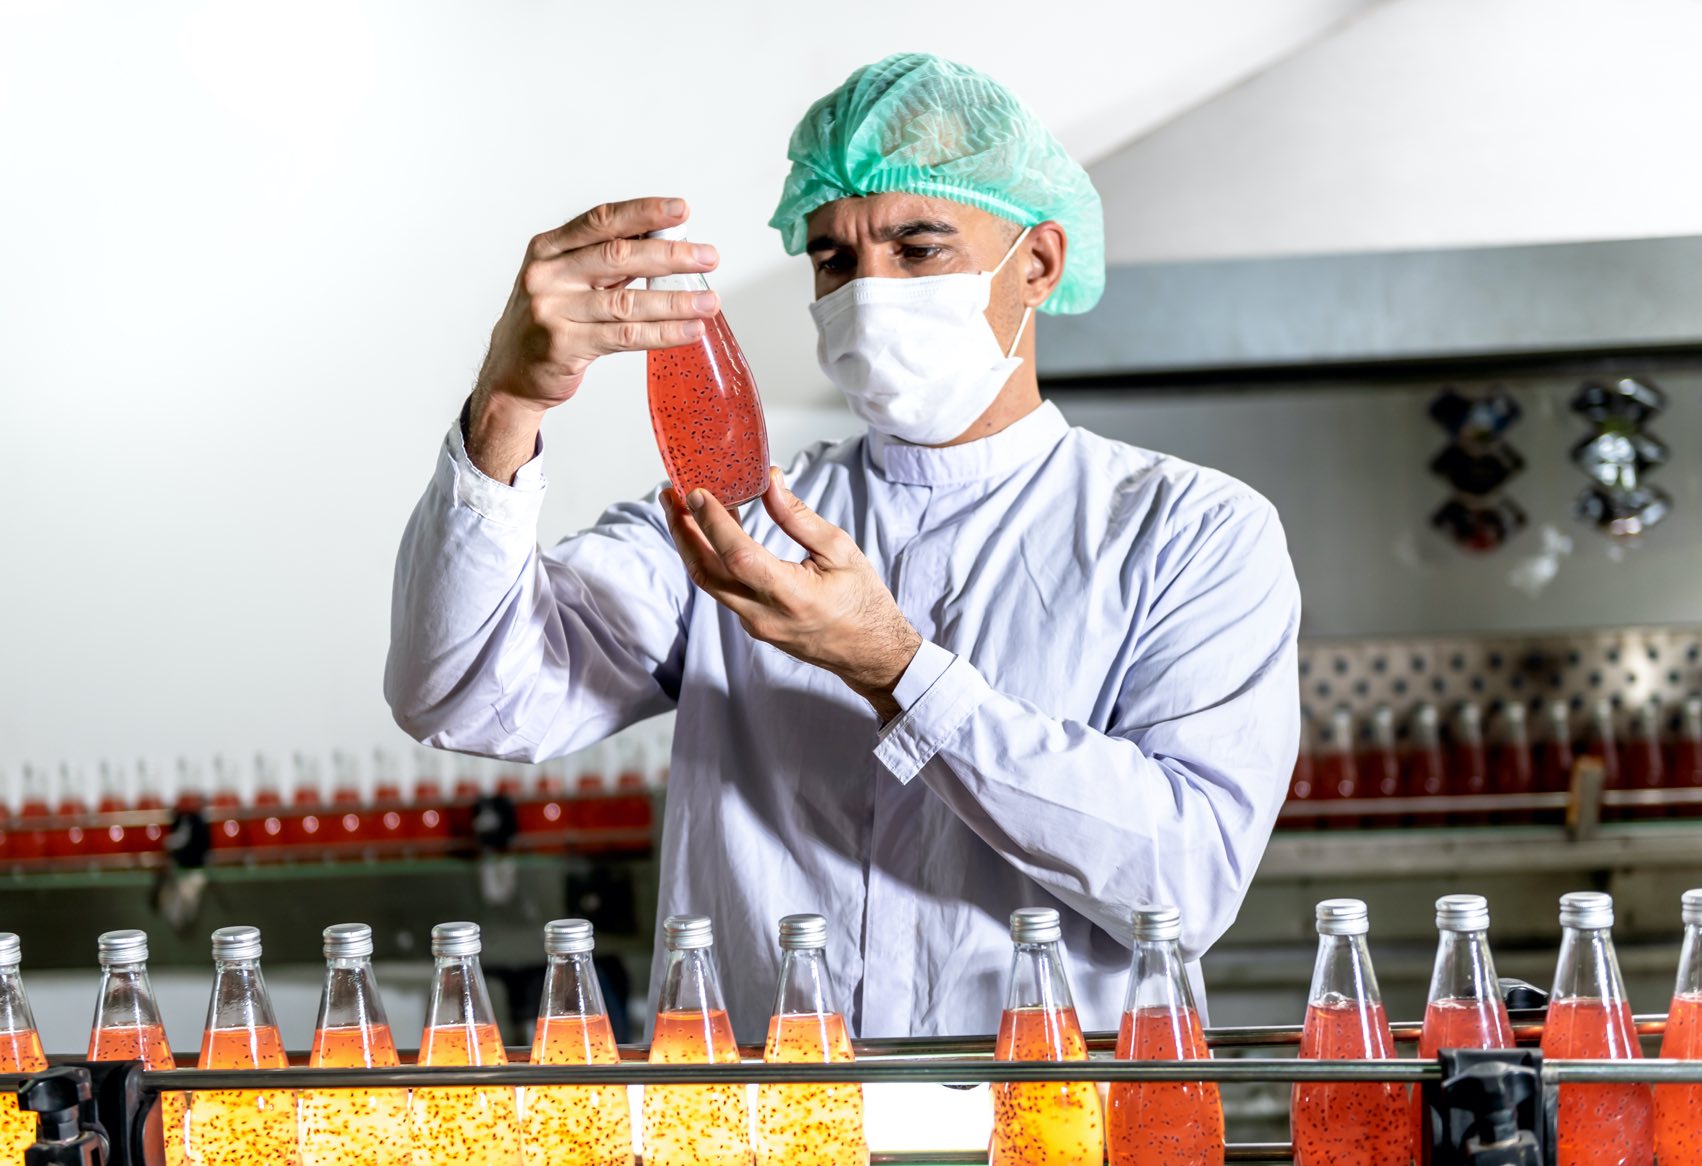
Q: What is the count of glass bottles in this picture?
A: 15